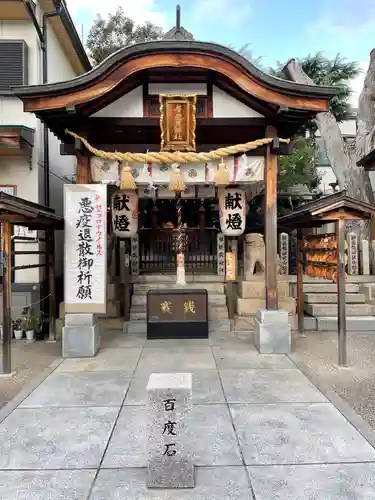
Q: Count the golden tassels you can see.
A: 3